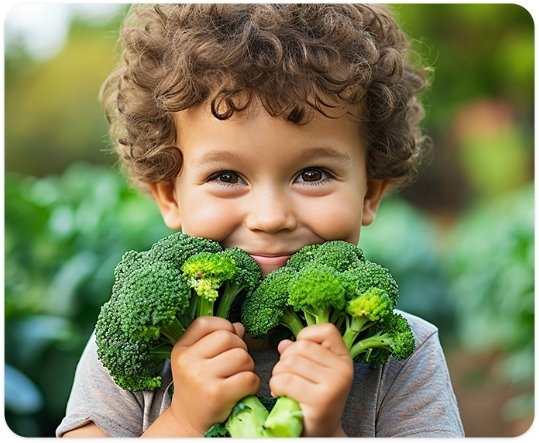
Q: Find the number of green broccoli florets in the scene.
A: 2